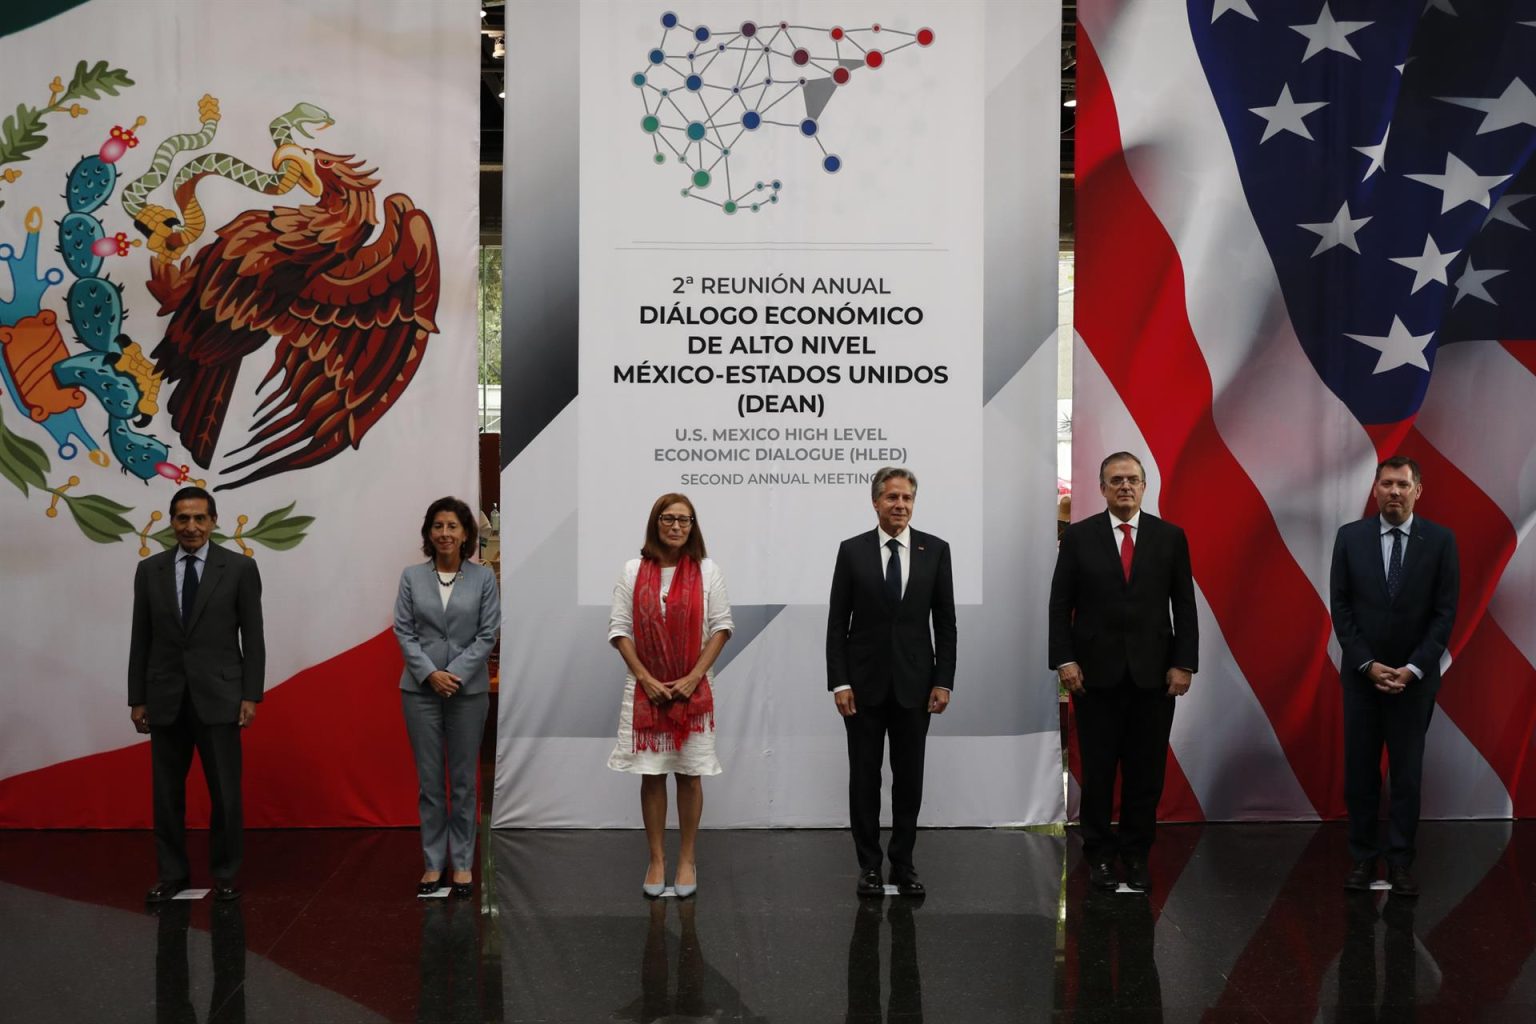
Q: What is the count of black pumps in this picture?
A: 2